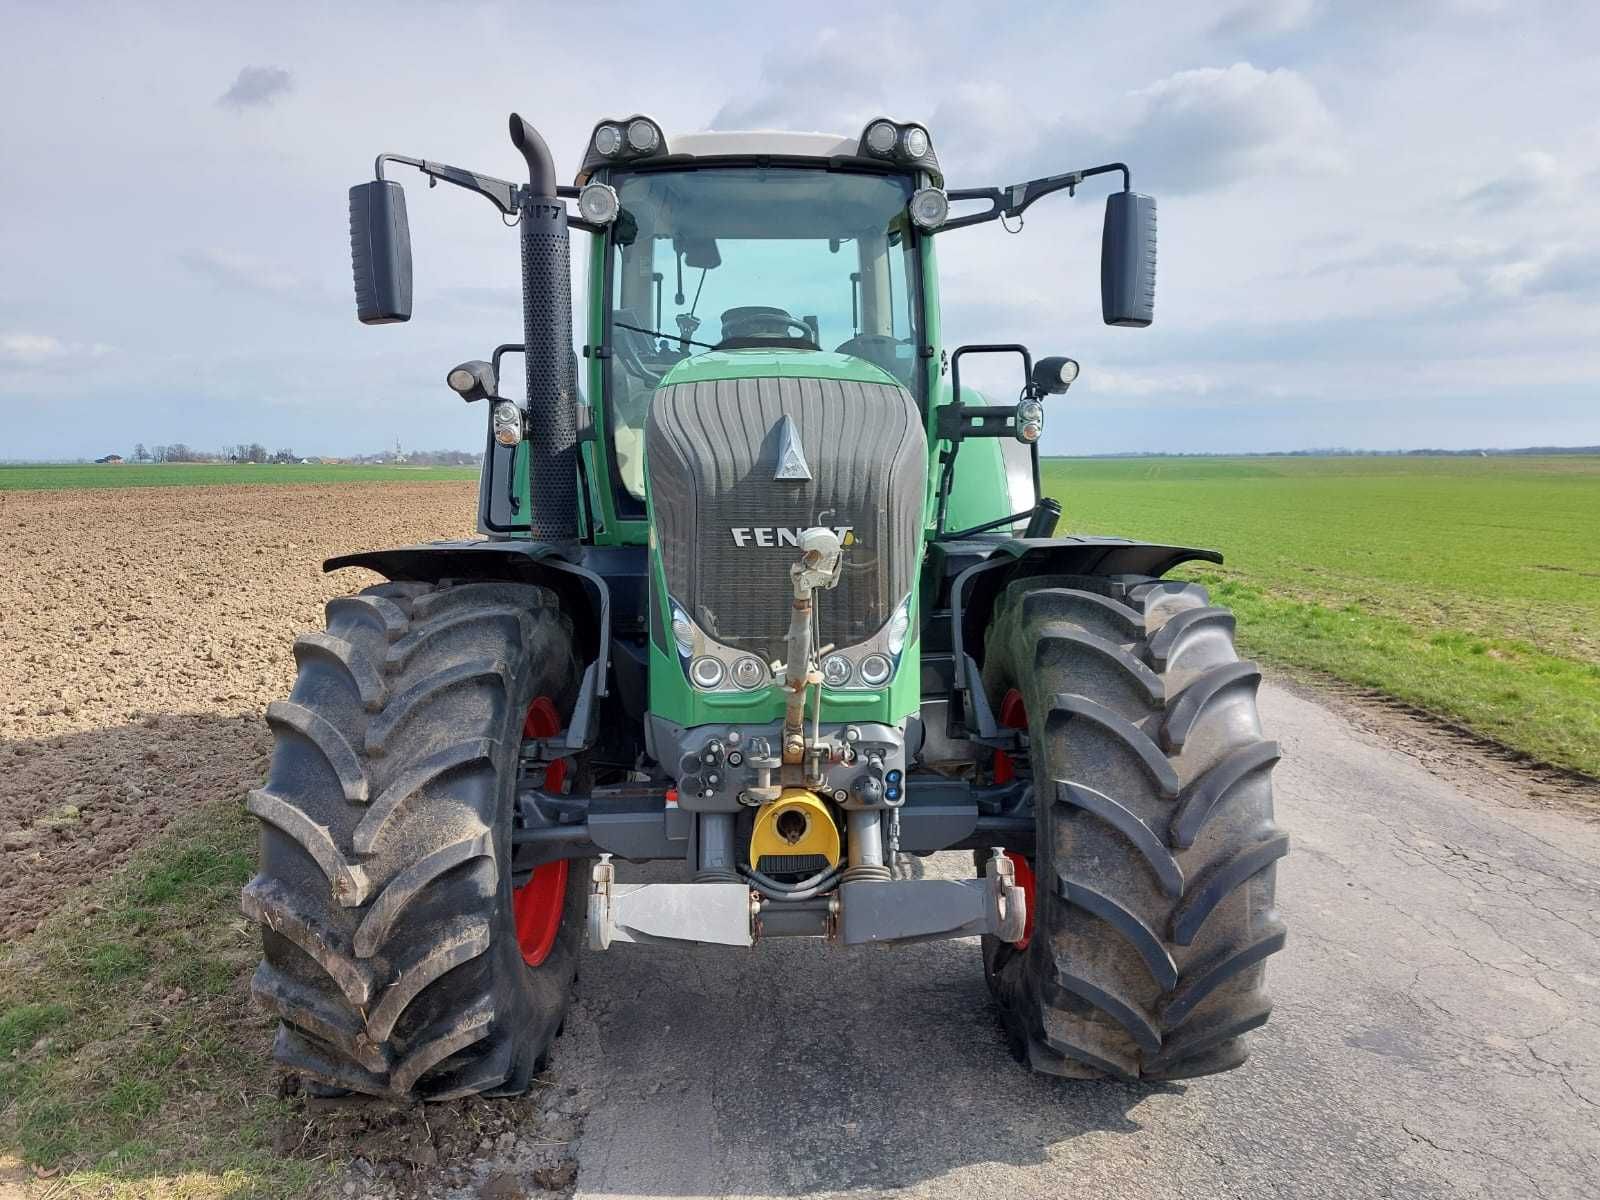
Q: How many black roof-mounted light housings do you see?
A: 2